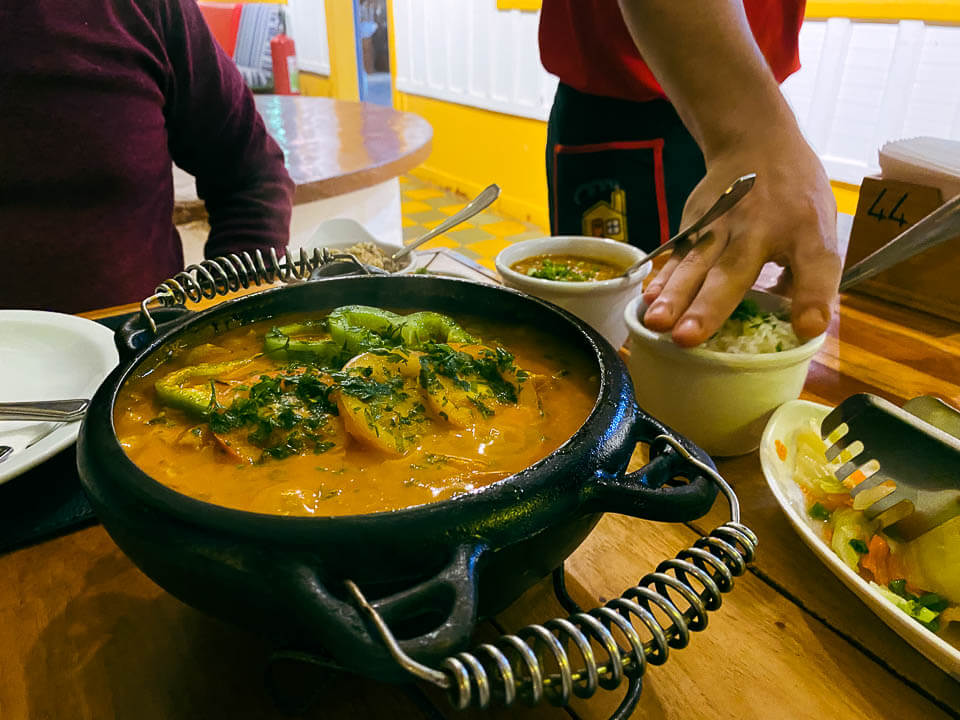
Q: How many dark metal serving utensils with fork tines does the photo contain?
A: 1